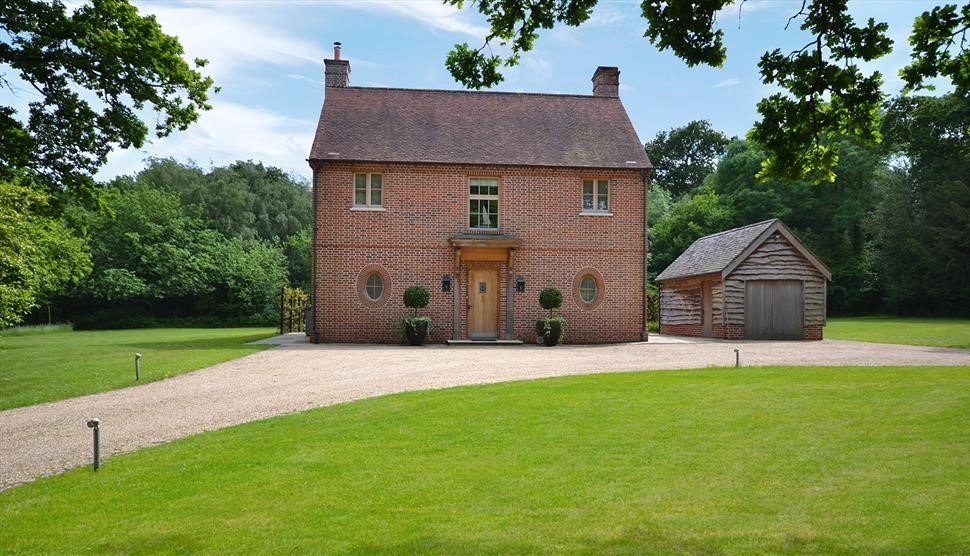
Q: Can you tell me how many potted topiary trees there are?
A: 2